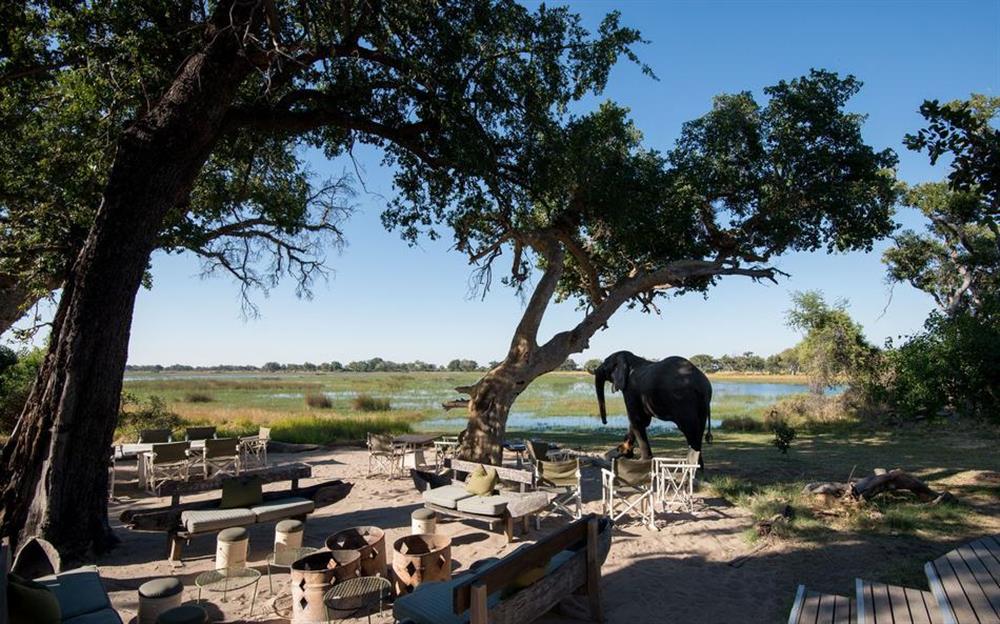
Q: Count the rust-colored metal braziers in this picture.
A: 3